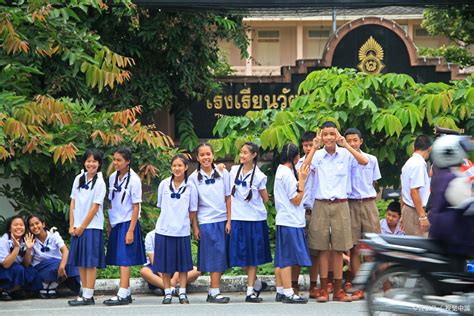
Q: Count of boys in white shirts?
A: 5